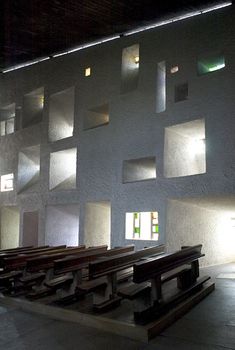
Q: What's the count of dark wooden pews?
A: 8